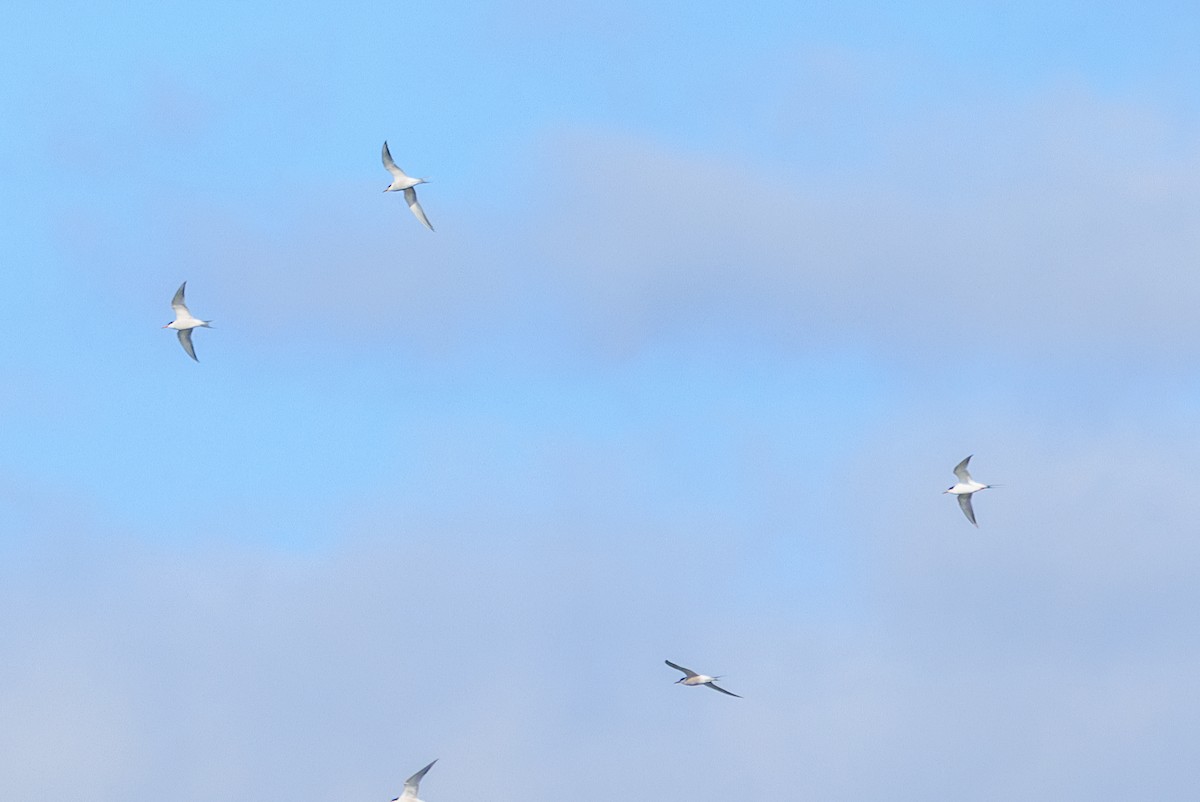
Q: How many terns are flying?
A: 5